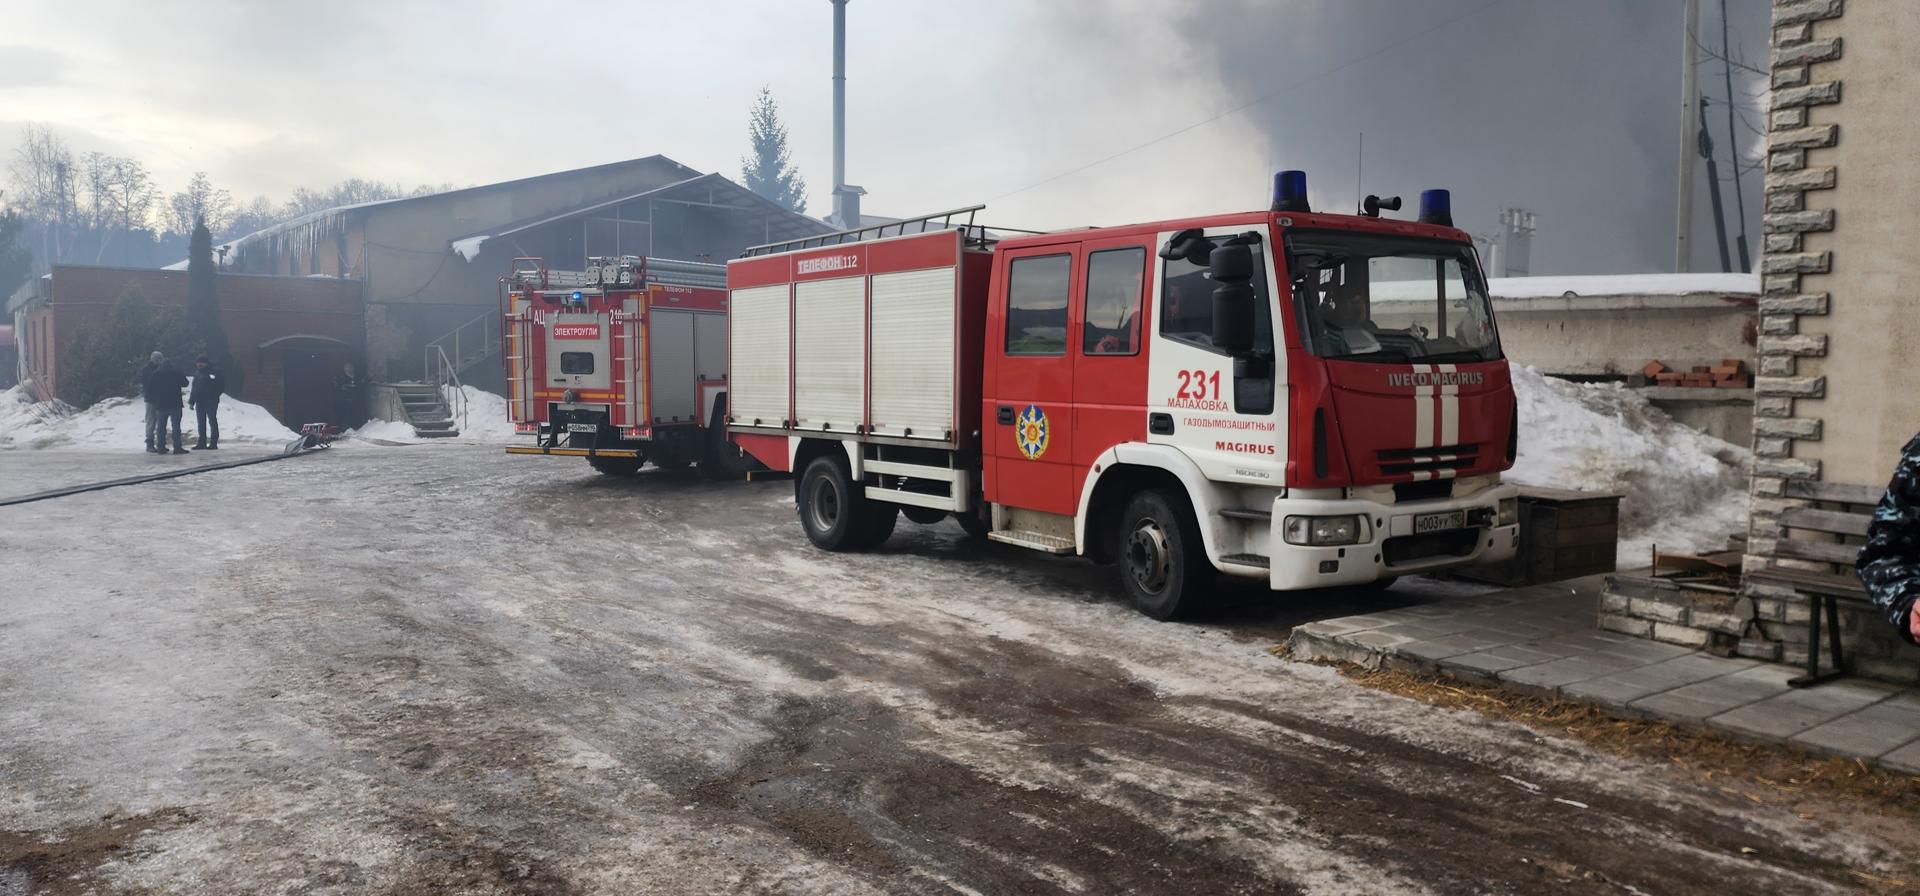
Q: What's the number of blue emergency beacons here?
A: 3